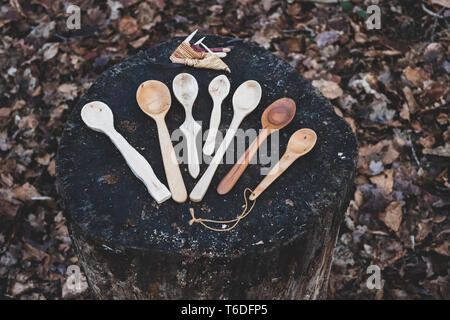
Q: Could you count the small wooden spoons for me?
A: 7